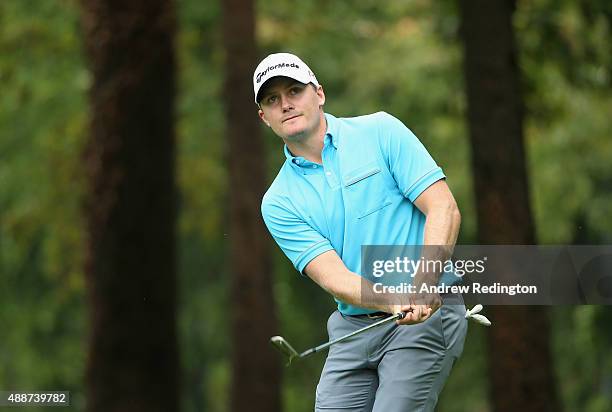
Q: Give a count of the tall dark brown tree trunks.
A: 3